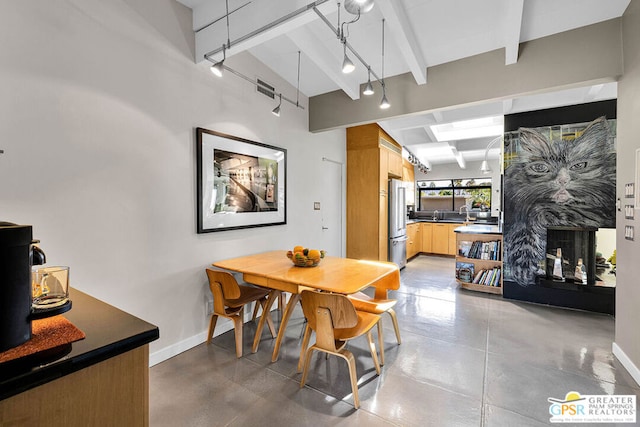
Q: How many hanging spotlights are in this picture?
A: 5